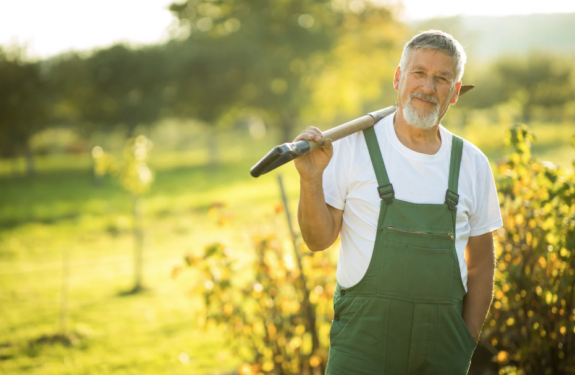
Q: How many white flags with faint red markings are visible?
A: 0